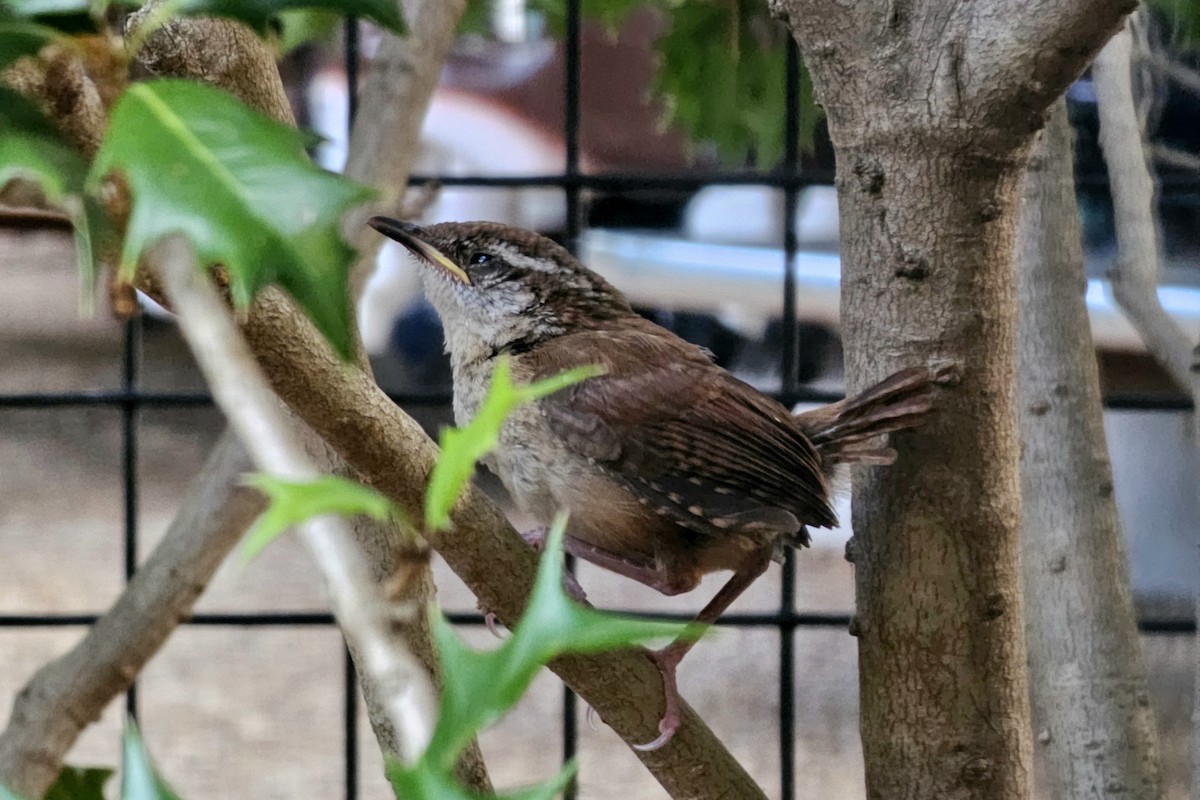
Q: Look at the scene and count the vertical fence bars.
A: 4